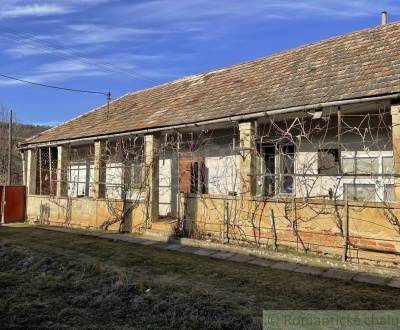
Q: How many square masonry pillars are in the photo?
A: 6